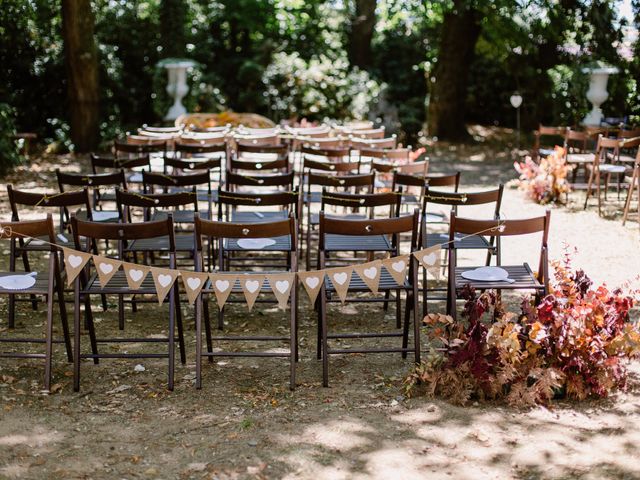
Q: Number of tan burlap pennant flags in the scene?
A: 13